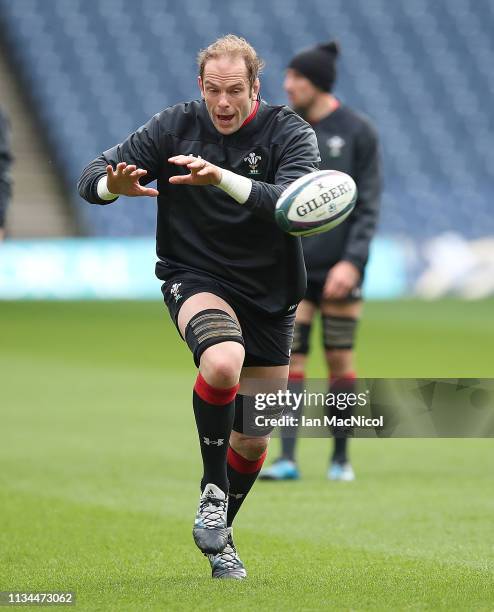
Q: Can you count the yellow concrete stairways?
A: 1